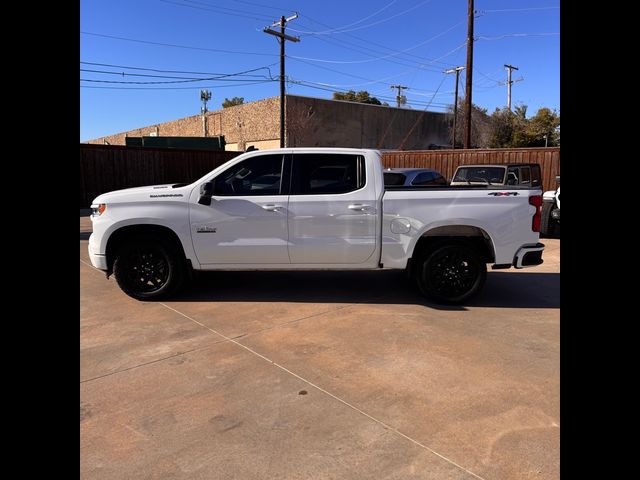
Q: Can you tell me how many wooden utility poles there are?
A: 5